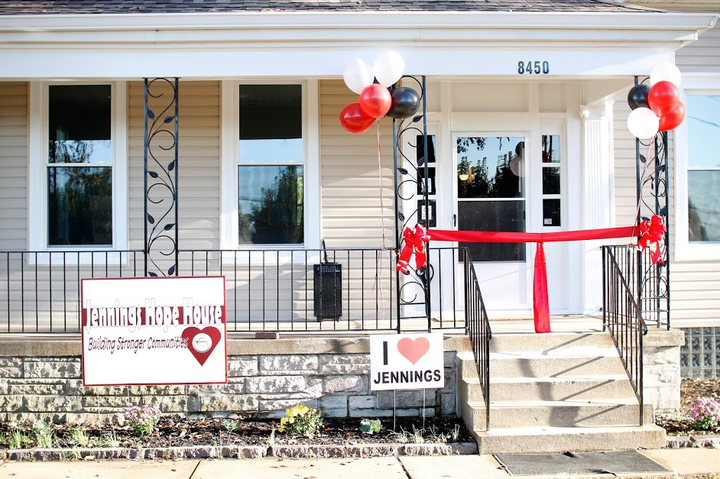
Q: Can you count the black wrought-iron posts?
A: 3